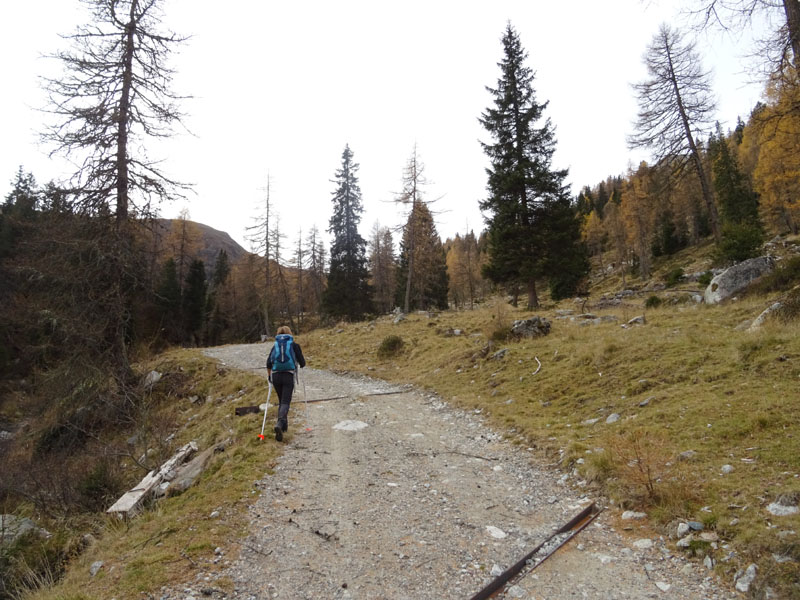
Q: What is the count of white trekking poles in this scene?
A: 2